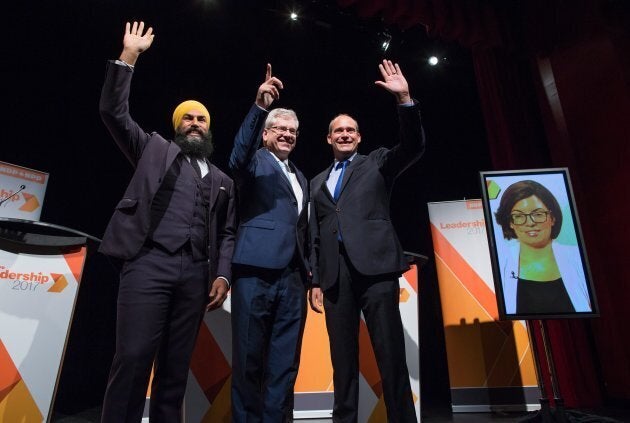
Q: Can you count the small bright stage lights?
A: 3